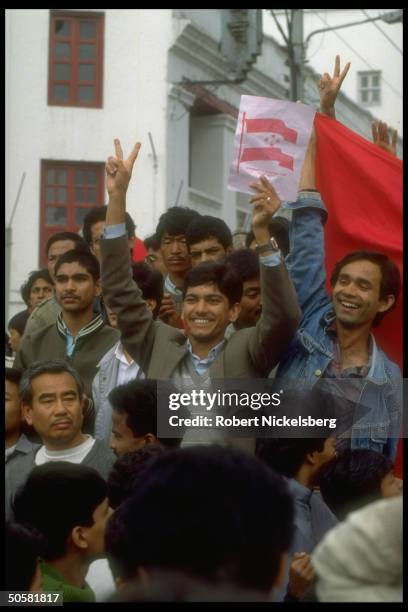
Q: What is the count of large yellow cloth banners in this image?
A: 0